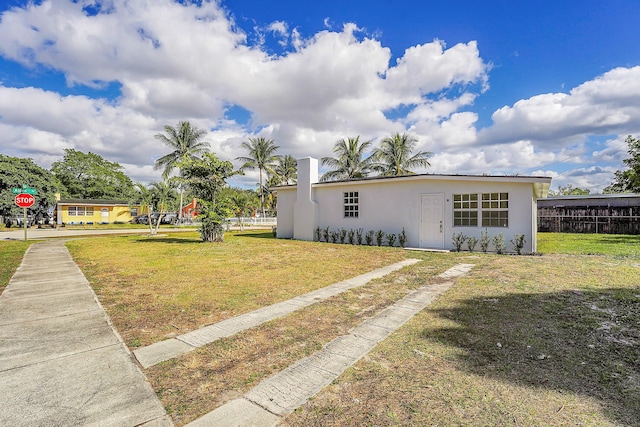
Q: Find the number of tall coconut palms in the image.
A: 5